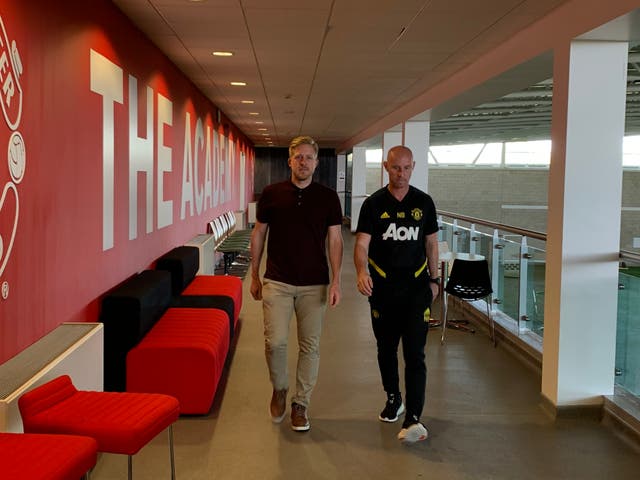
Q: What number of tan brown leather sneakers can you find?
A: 2